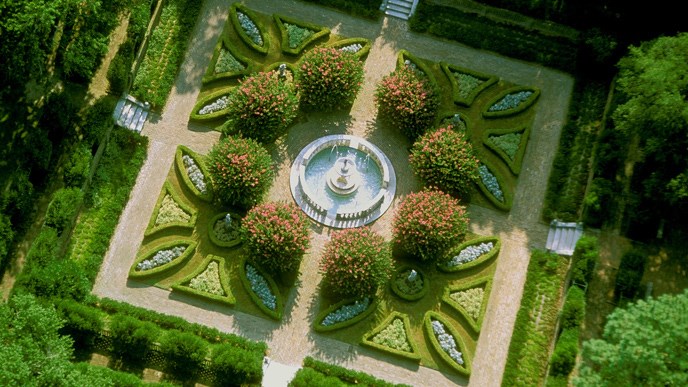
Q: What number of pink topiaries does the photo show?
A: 8